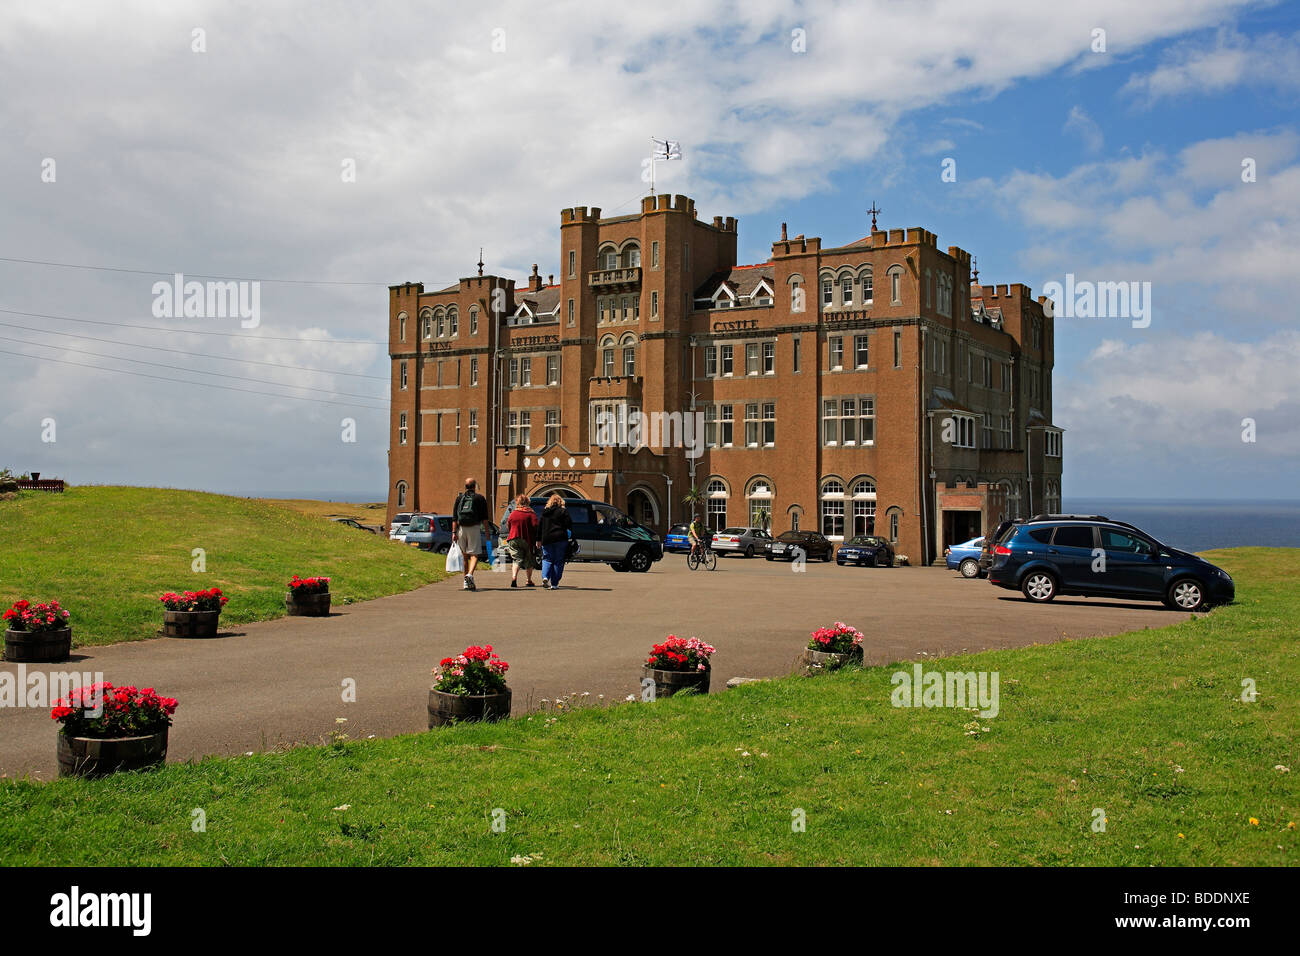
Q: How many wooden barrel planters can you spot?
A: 7